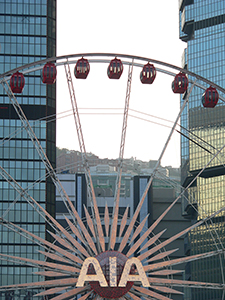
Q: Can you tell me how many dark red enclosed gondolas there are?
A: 7